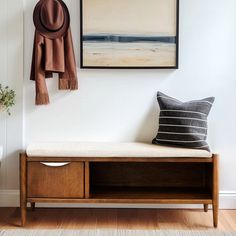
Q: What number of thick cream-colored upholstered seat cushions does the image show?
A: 1